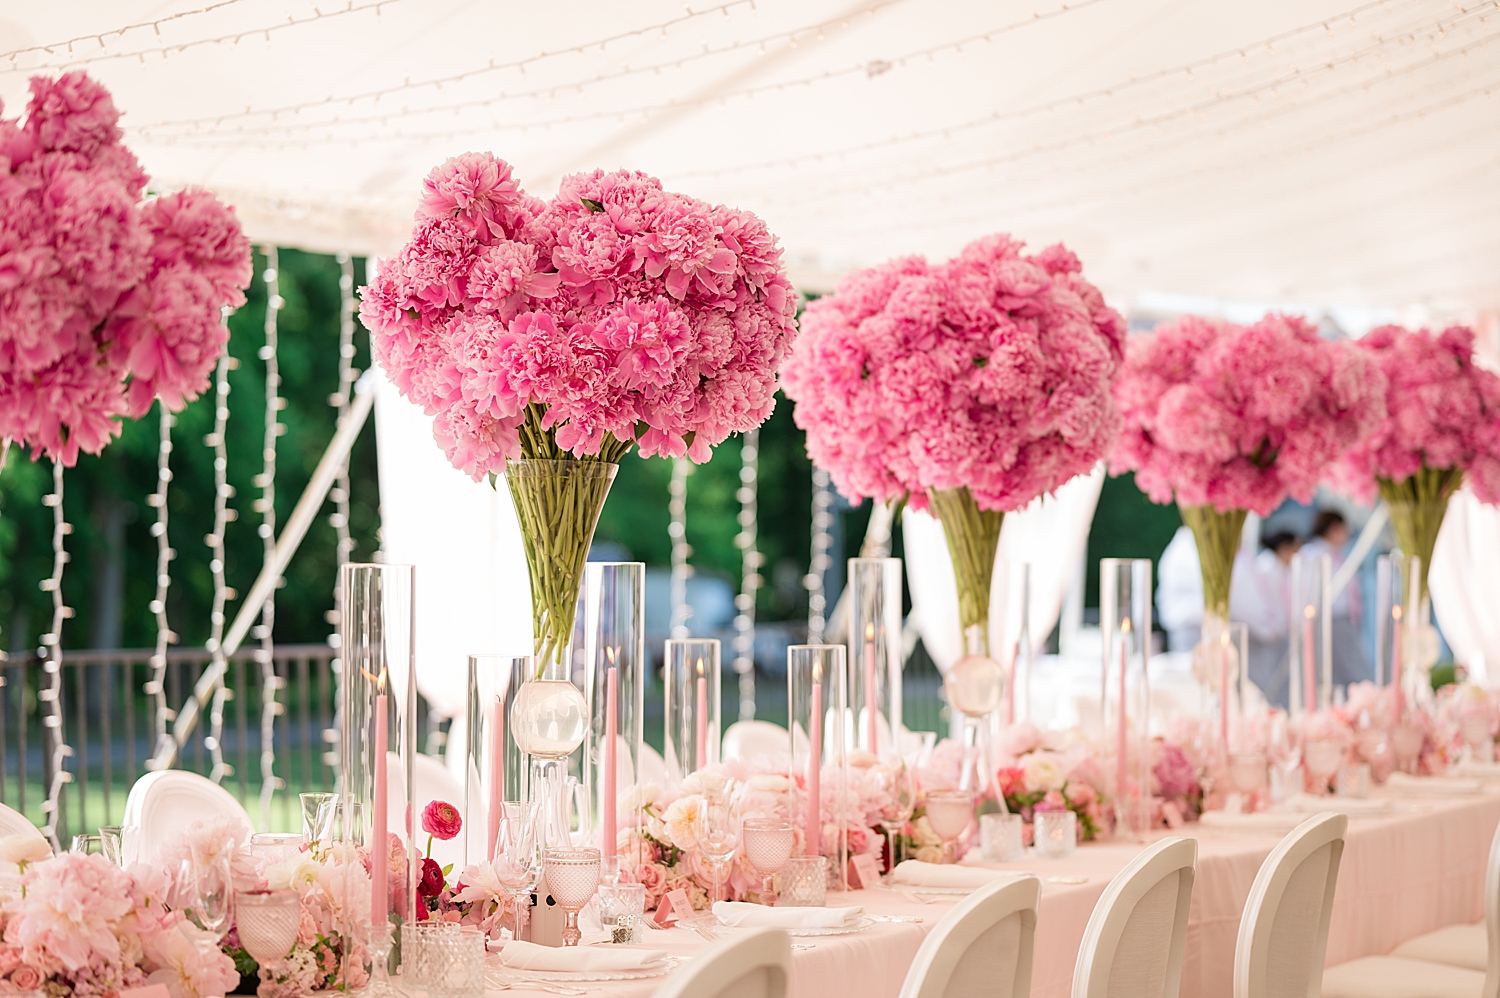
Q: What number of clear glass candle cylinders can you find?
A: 11